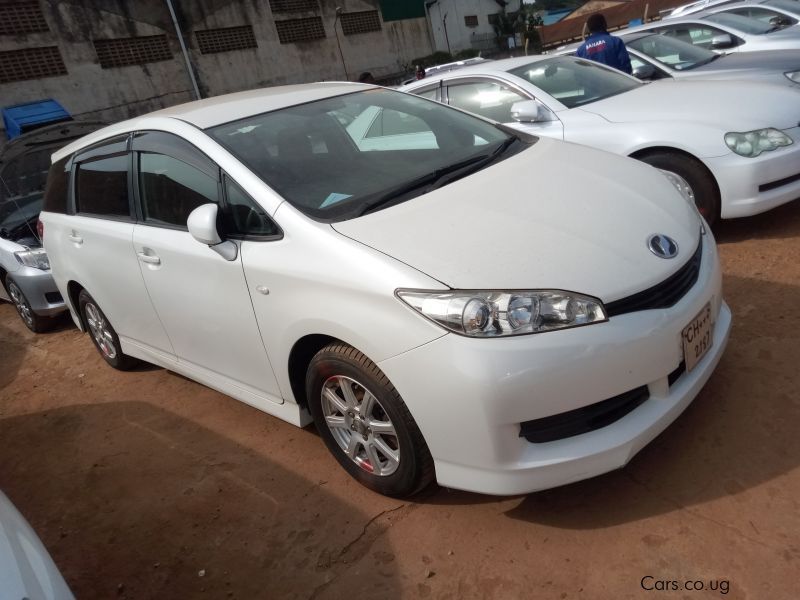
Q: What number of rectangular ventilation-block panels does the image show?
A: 7